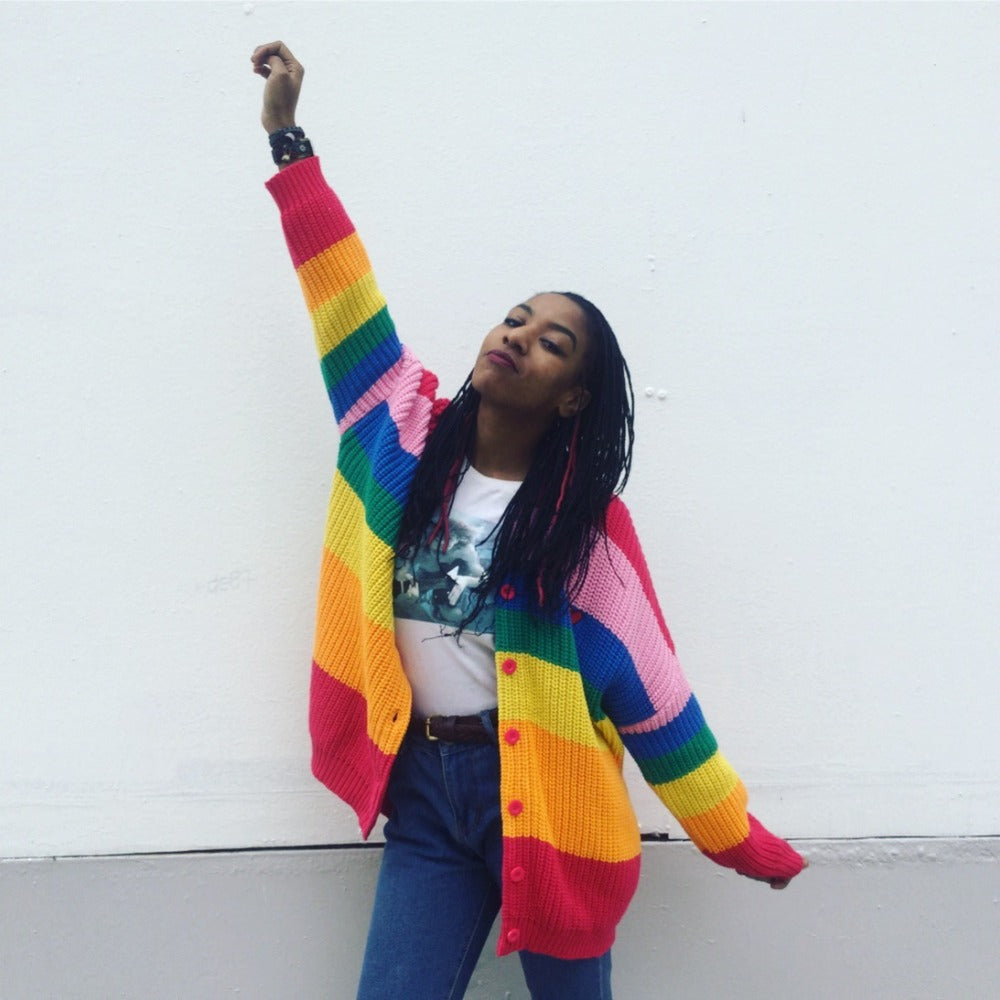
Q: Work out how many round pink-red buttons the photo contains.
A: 6